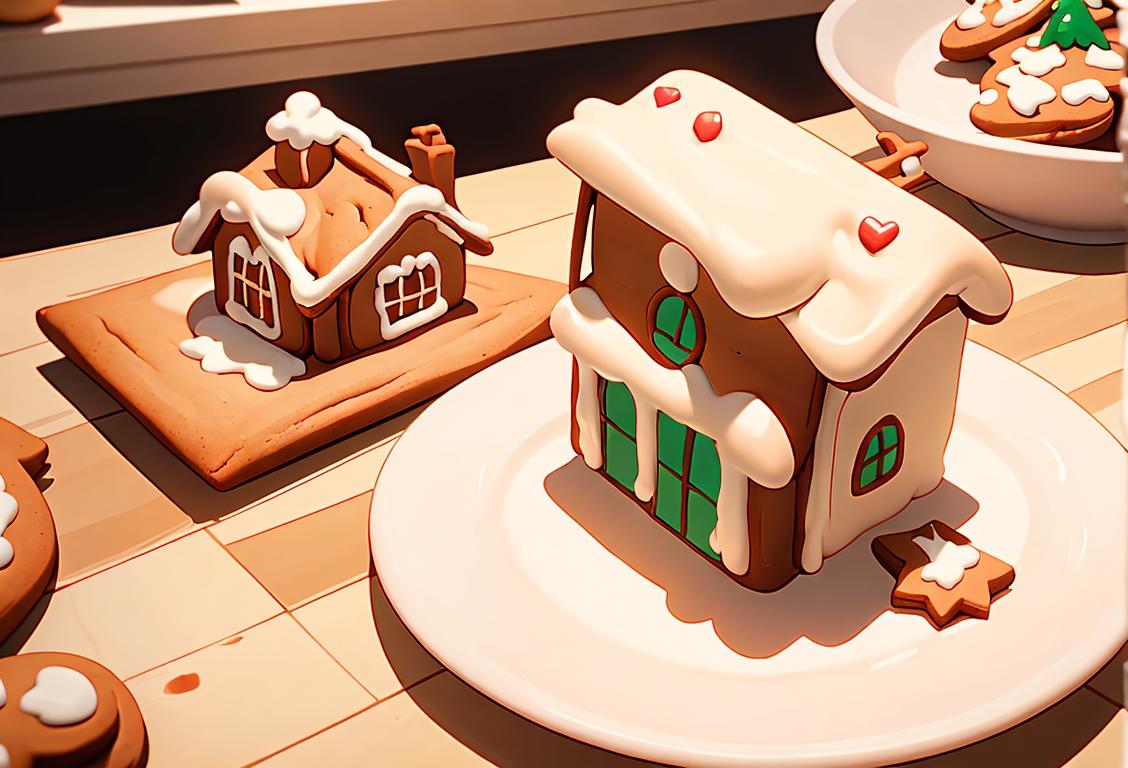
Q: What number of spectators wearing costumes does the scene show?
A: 0